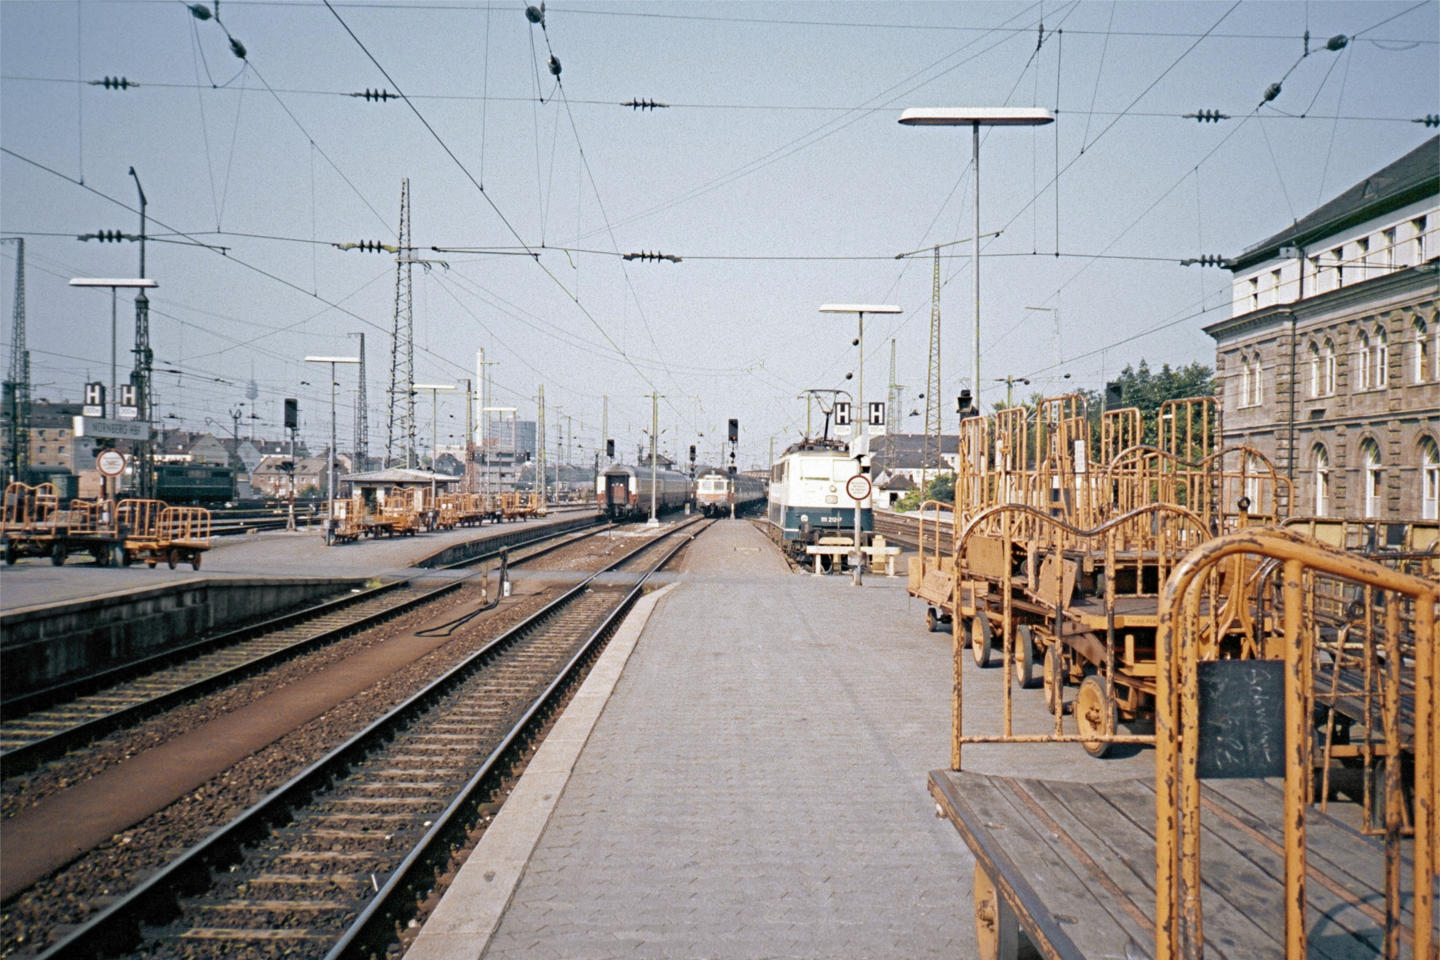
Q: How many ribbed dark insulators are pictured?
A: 9